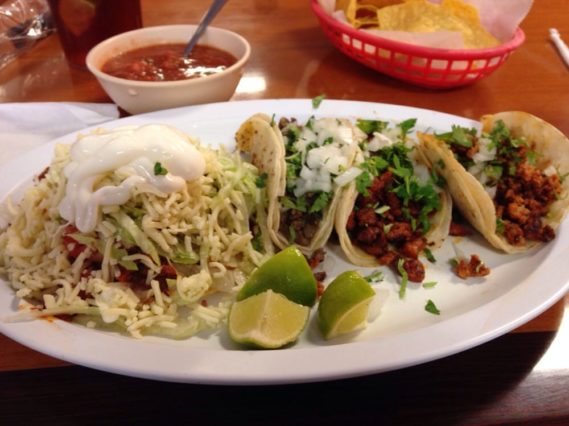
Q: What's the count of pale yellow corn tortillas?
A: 3